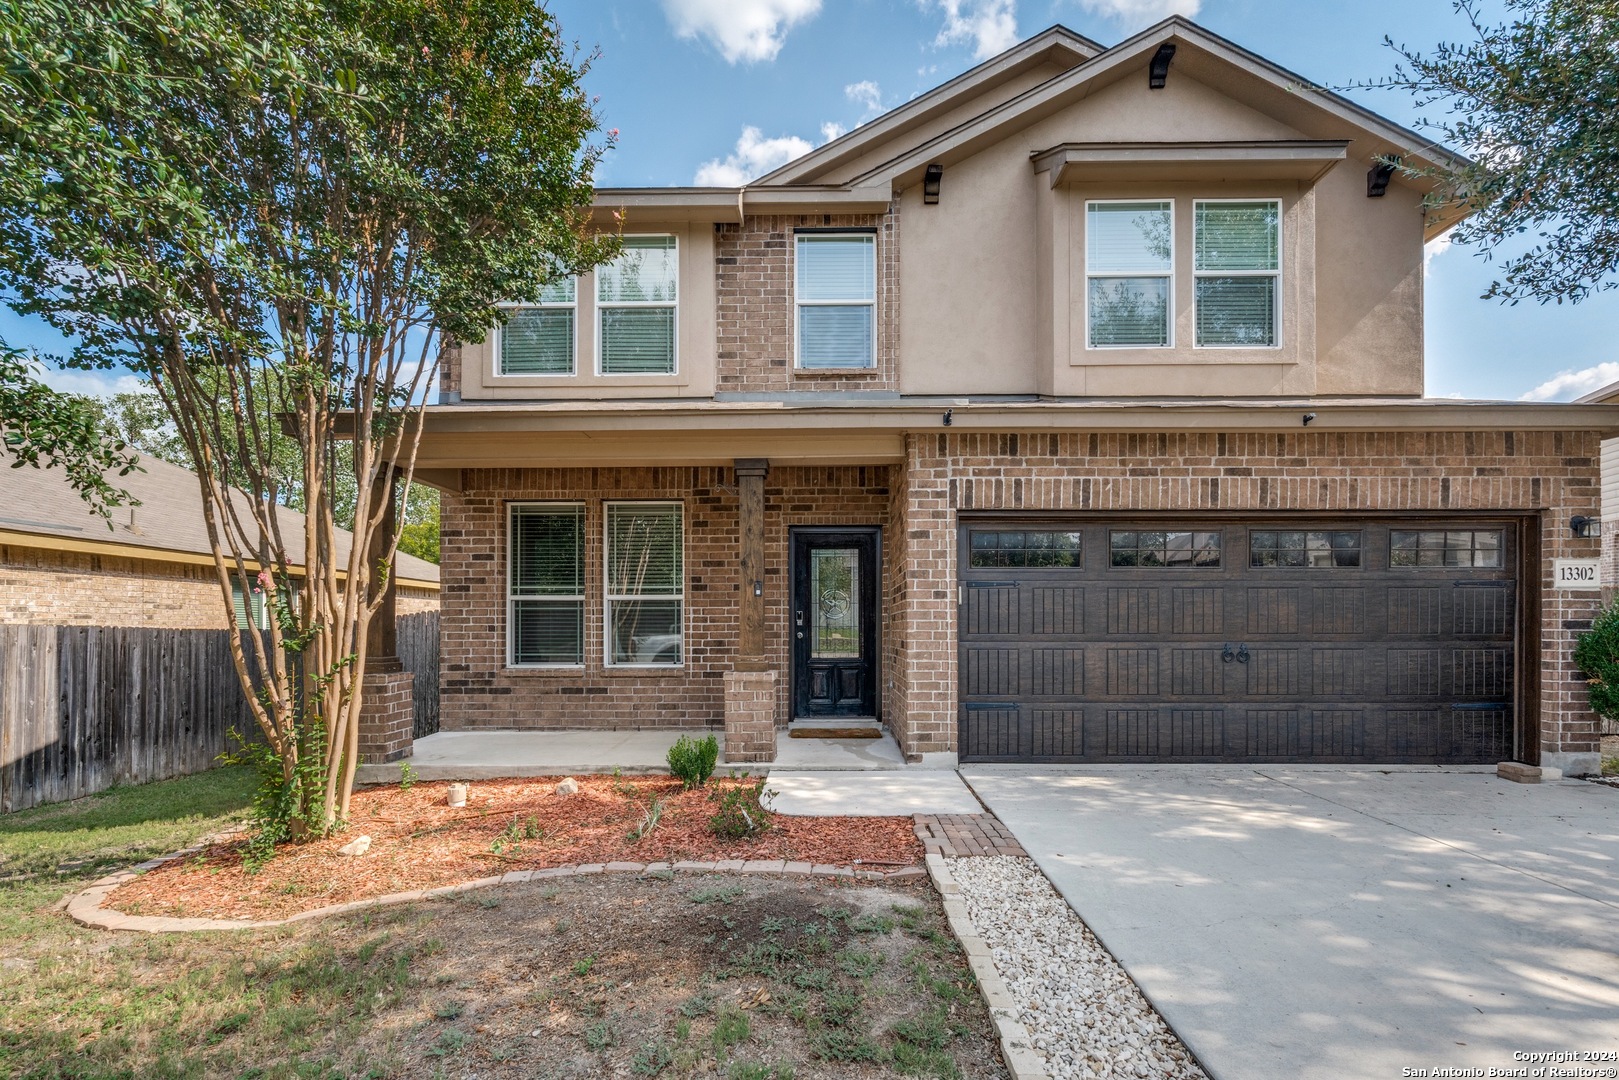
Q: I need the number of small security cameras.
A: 2